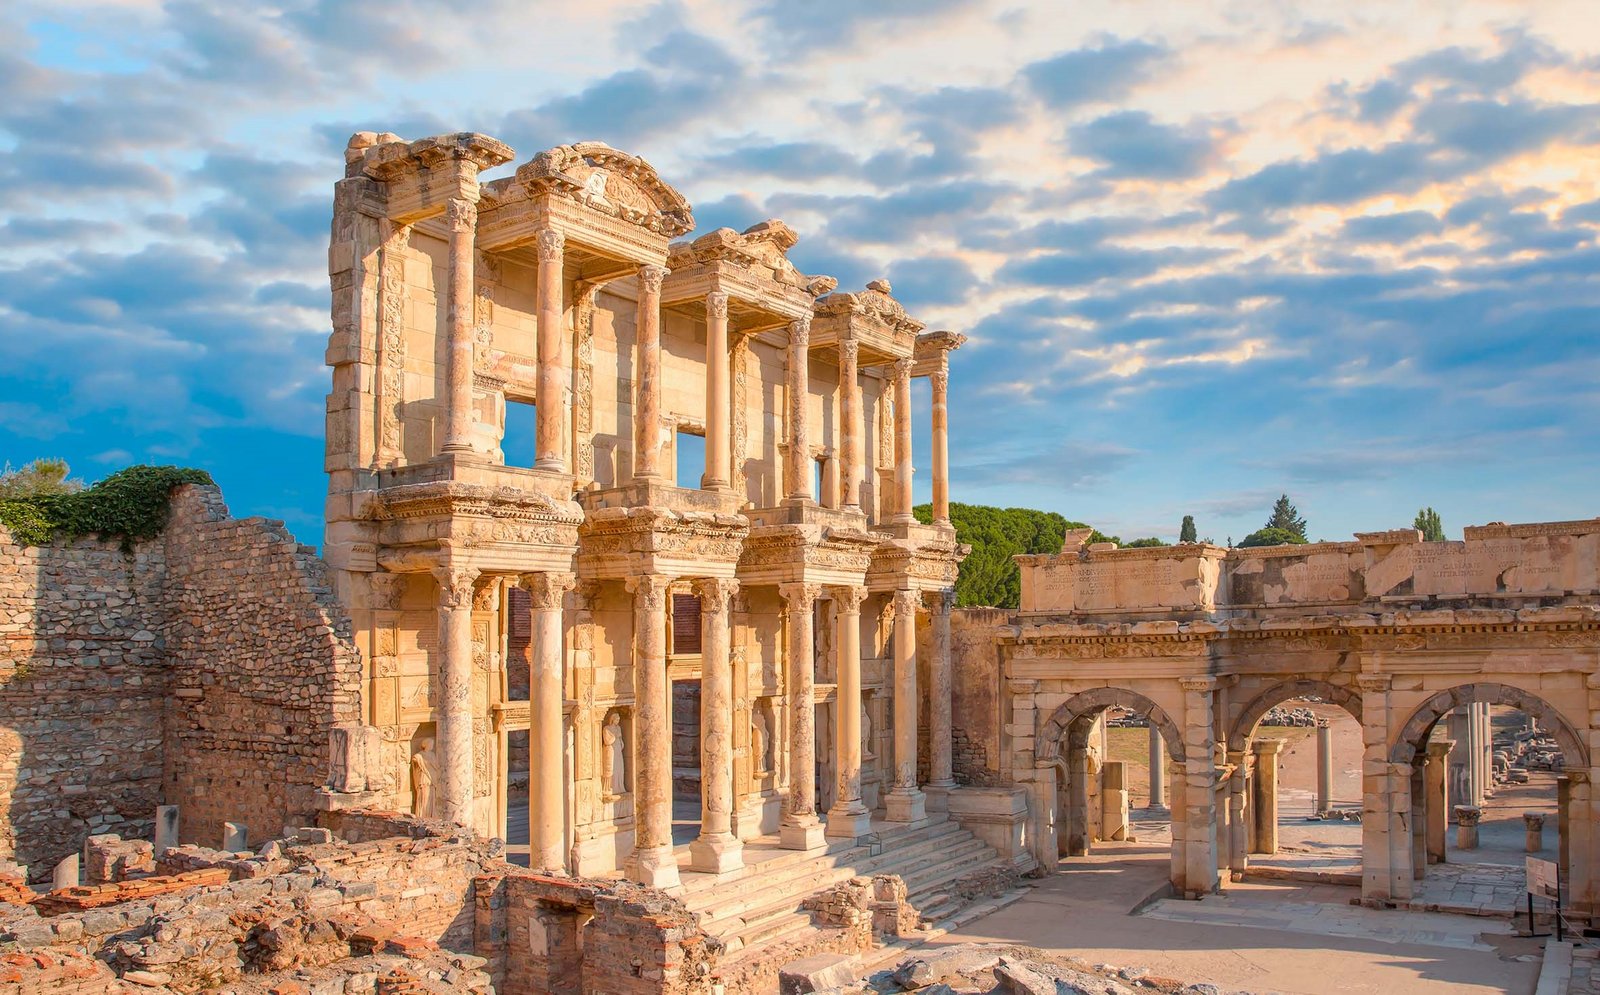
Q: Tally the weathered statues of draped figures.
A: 4